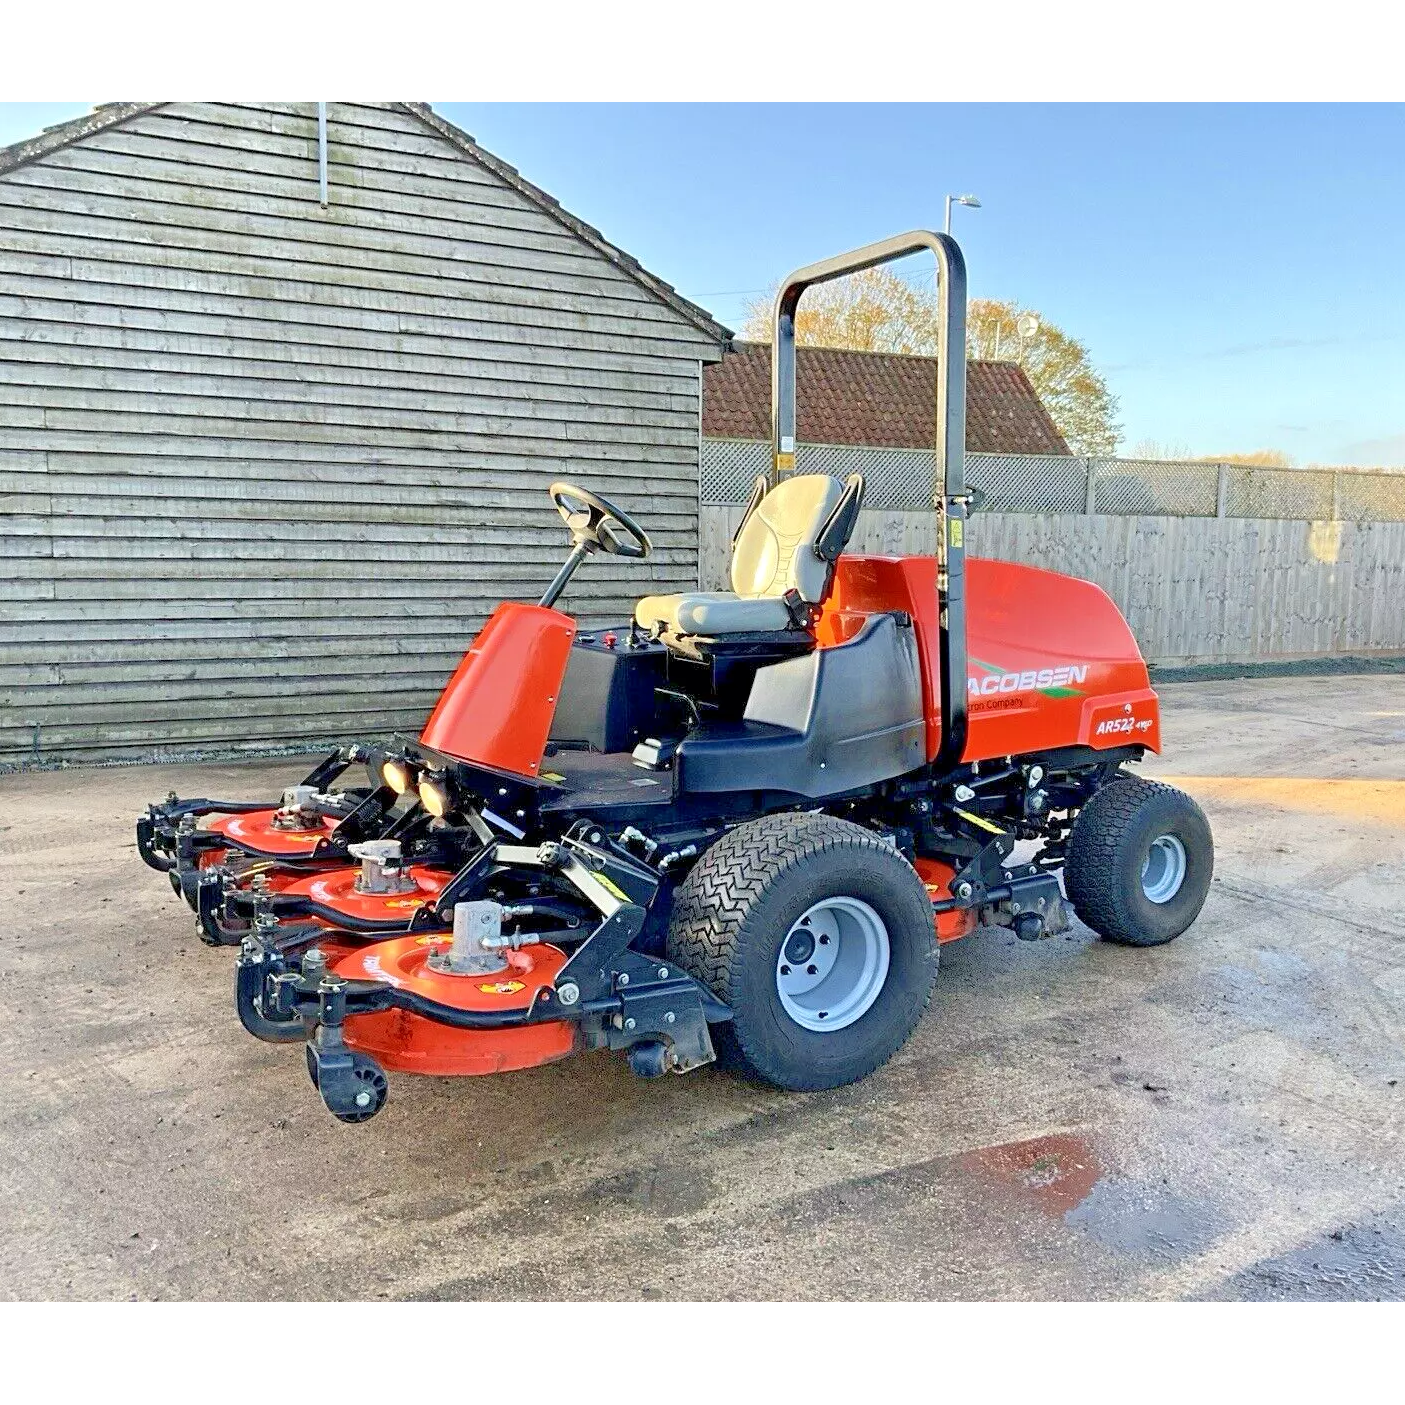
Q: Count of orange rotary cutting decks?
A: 4